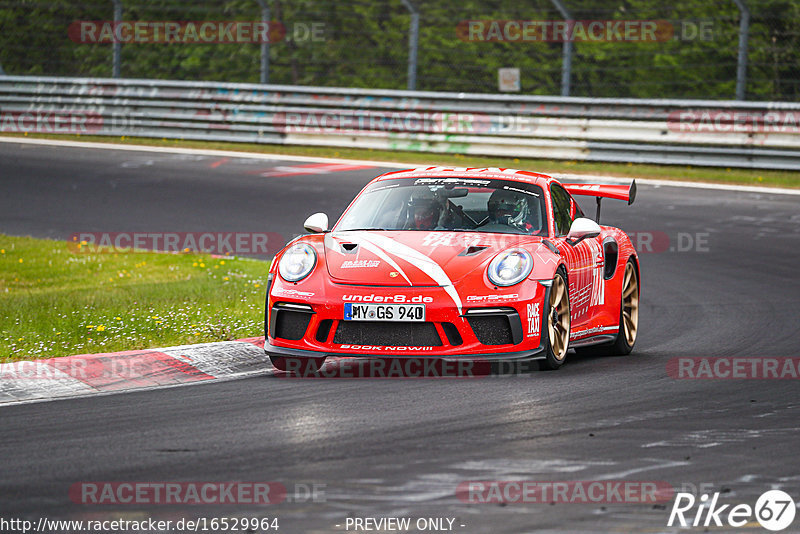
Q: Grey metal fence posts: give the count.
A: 5